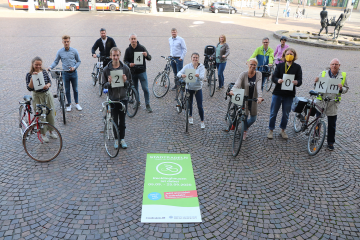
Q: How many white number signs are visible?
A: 6